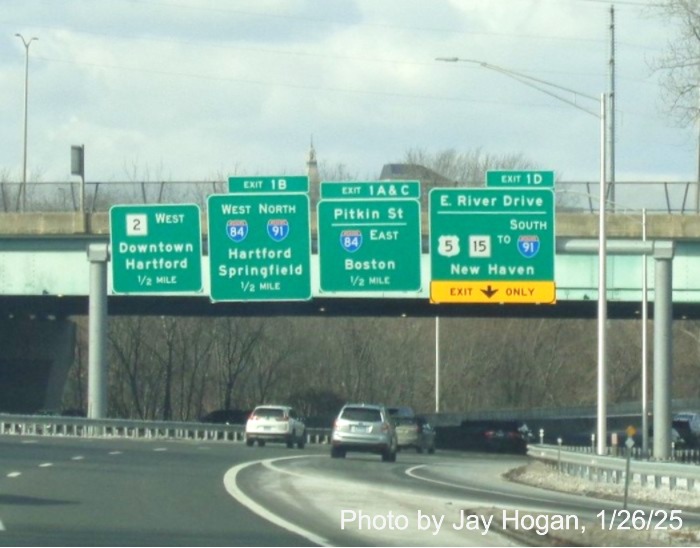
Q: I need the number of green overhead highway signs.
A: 4